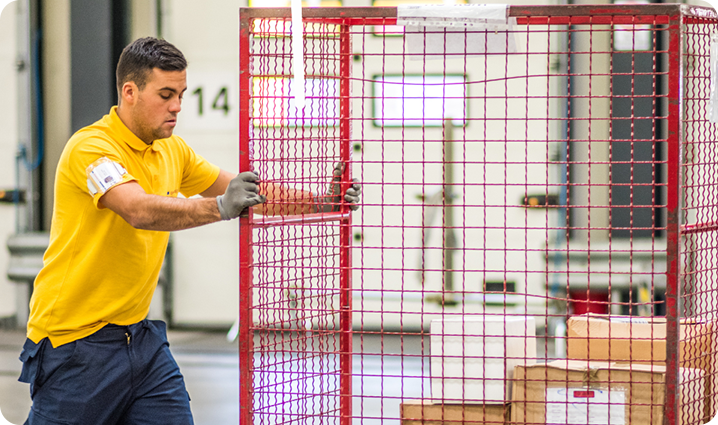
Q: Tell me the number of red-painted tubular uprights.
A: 3